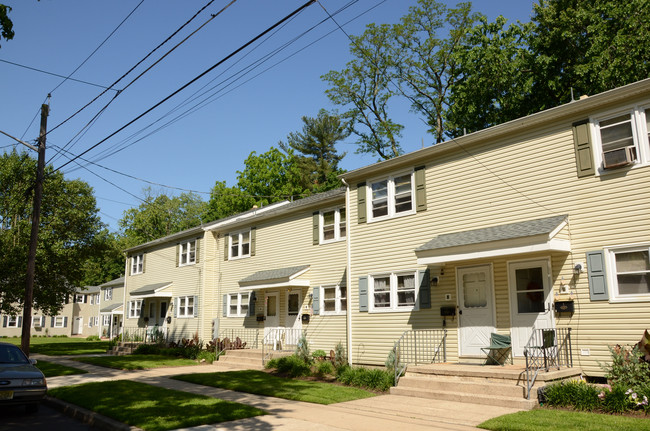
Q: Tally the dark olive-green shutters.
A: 10